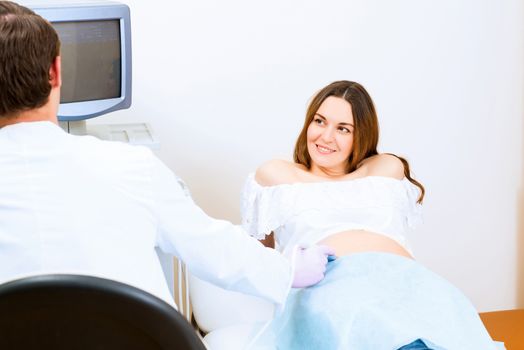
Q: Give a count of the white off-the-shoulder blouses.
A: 1